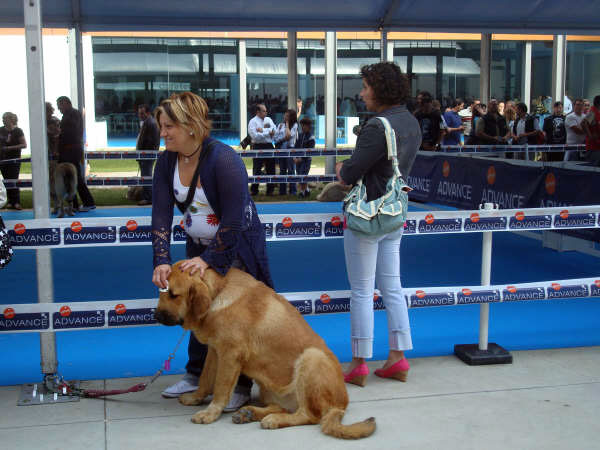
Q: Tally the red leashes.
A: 1